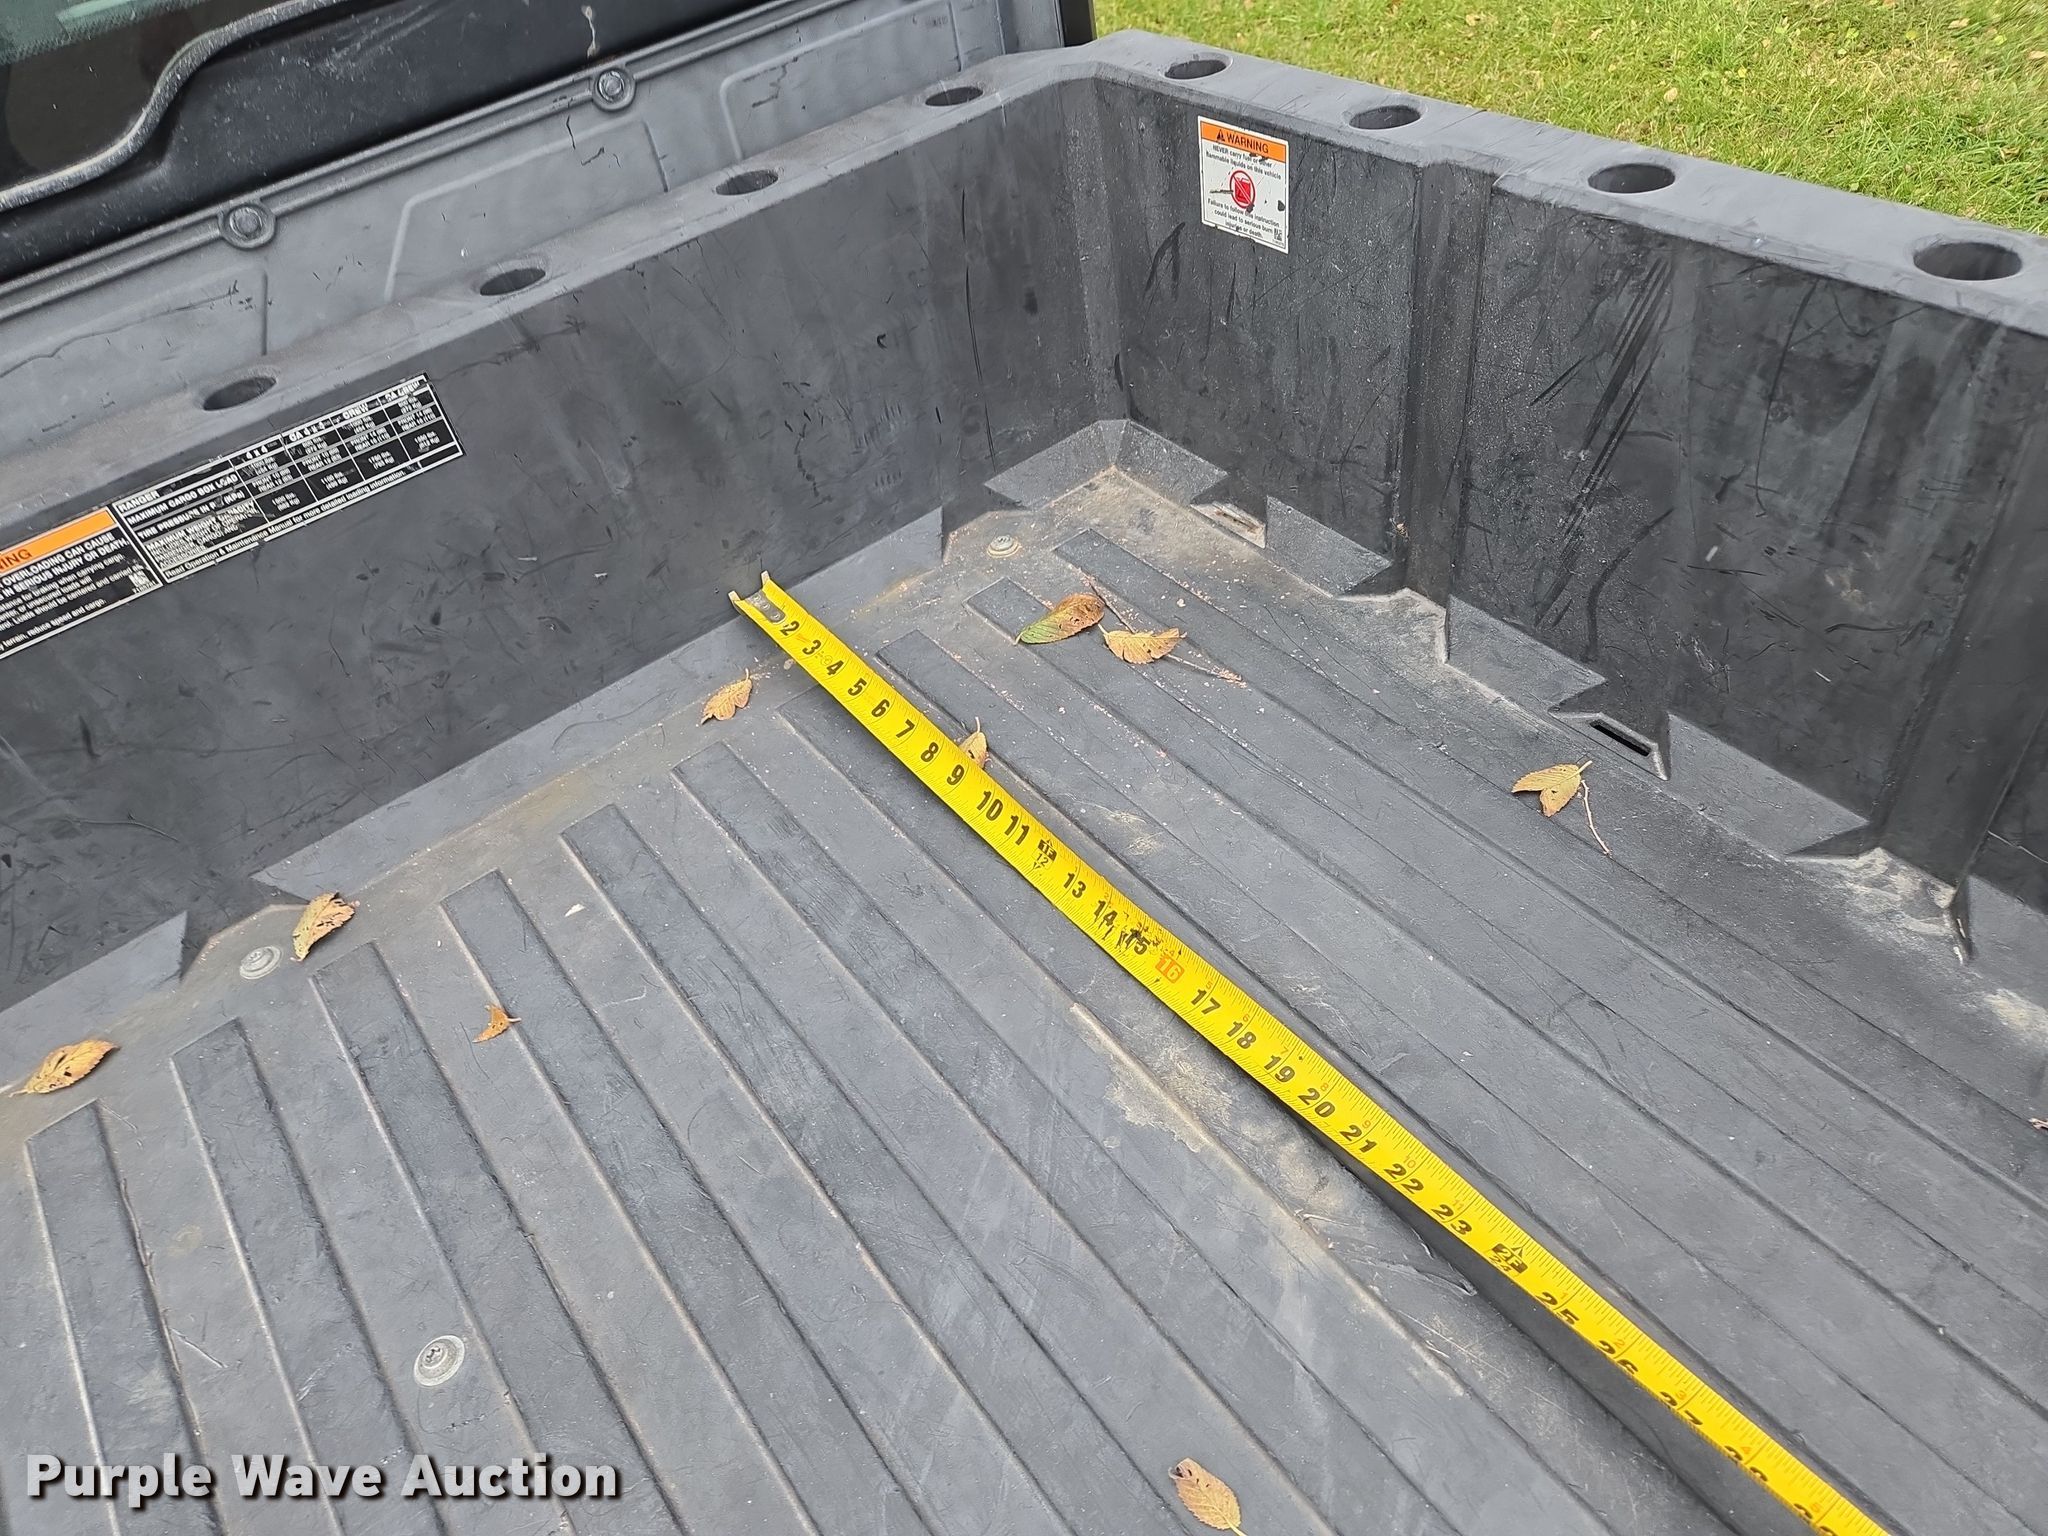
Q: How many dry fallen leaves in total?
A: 9